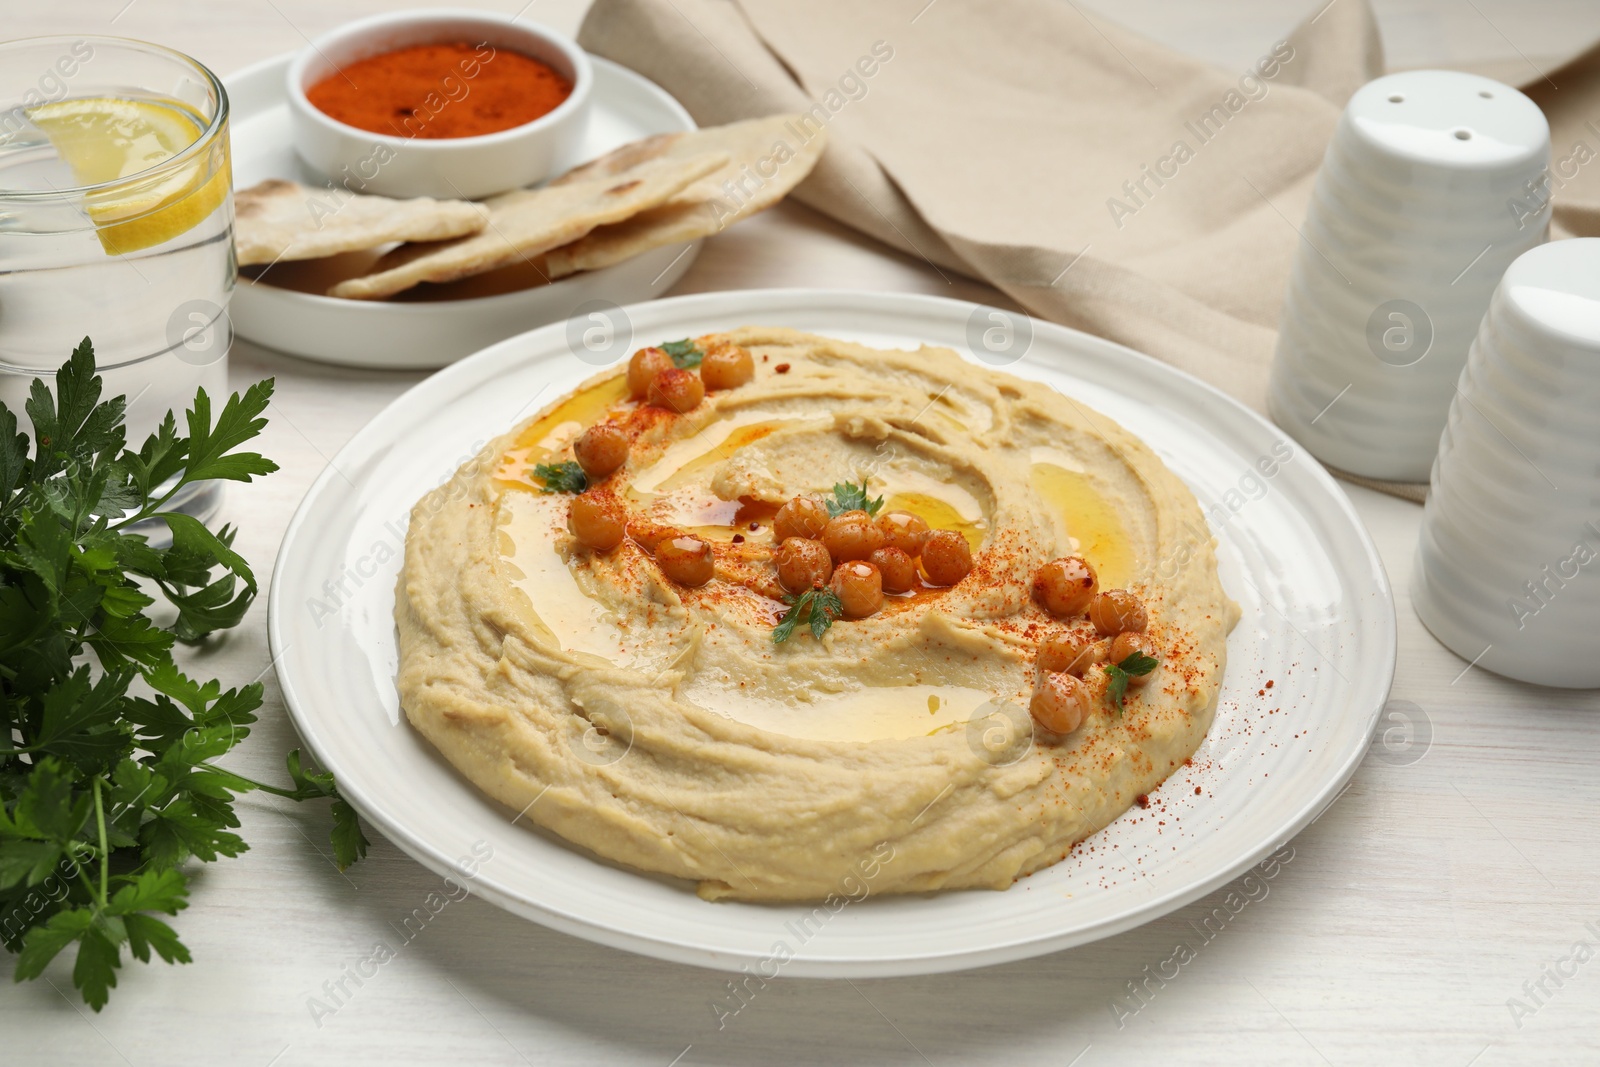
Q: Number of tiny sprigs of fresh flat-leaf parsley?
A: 5